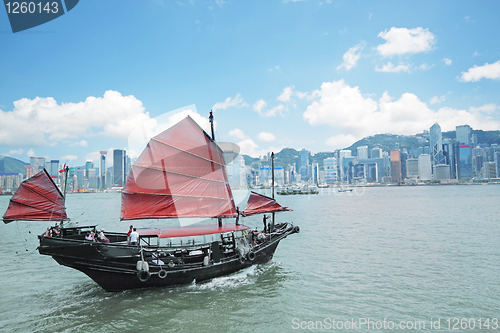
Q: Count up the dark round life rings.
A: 4